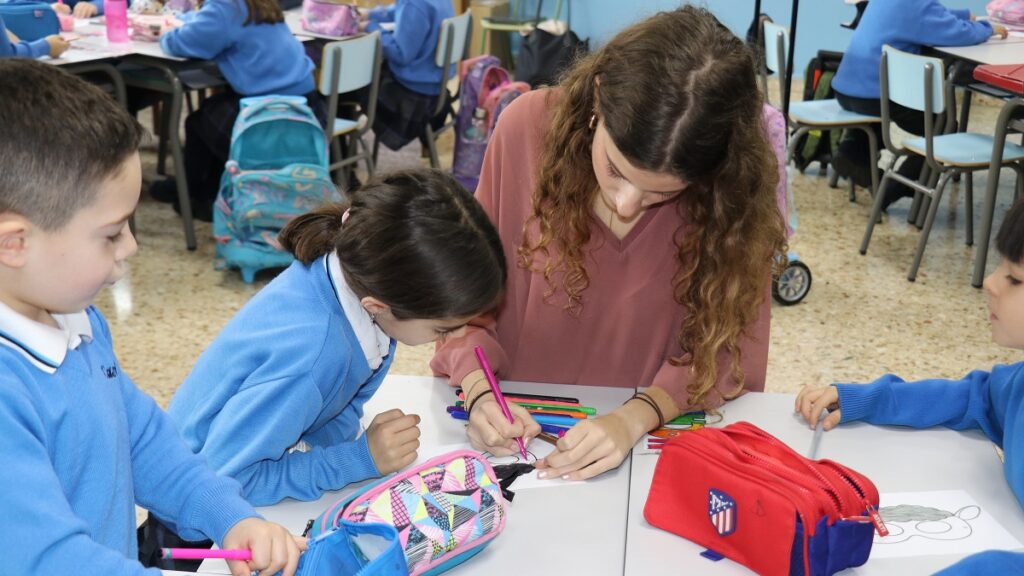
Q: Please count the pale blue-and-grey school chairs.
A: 4